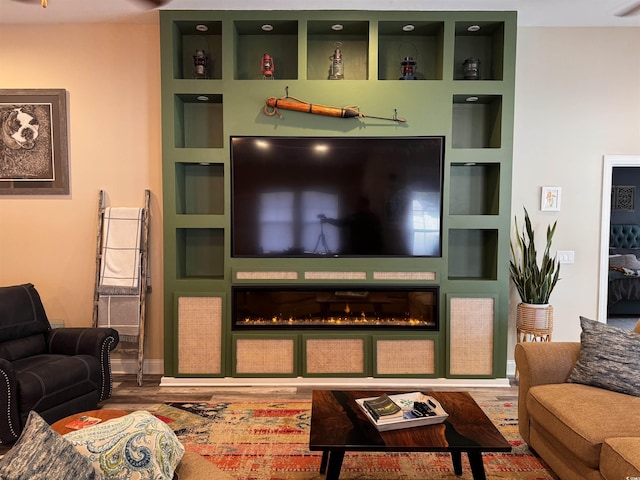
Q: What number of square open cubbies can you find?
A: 11